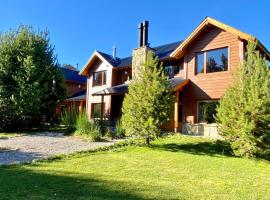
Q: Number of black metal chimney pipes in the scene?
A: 2